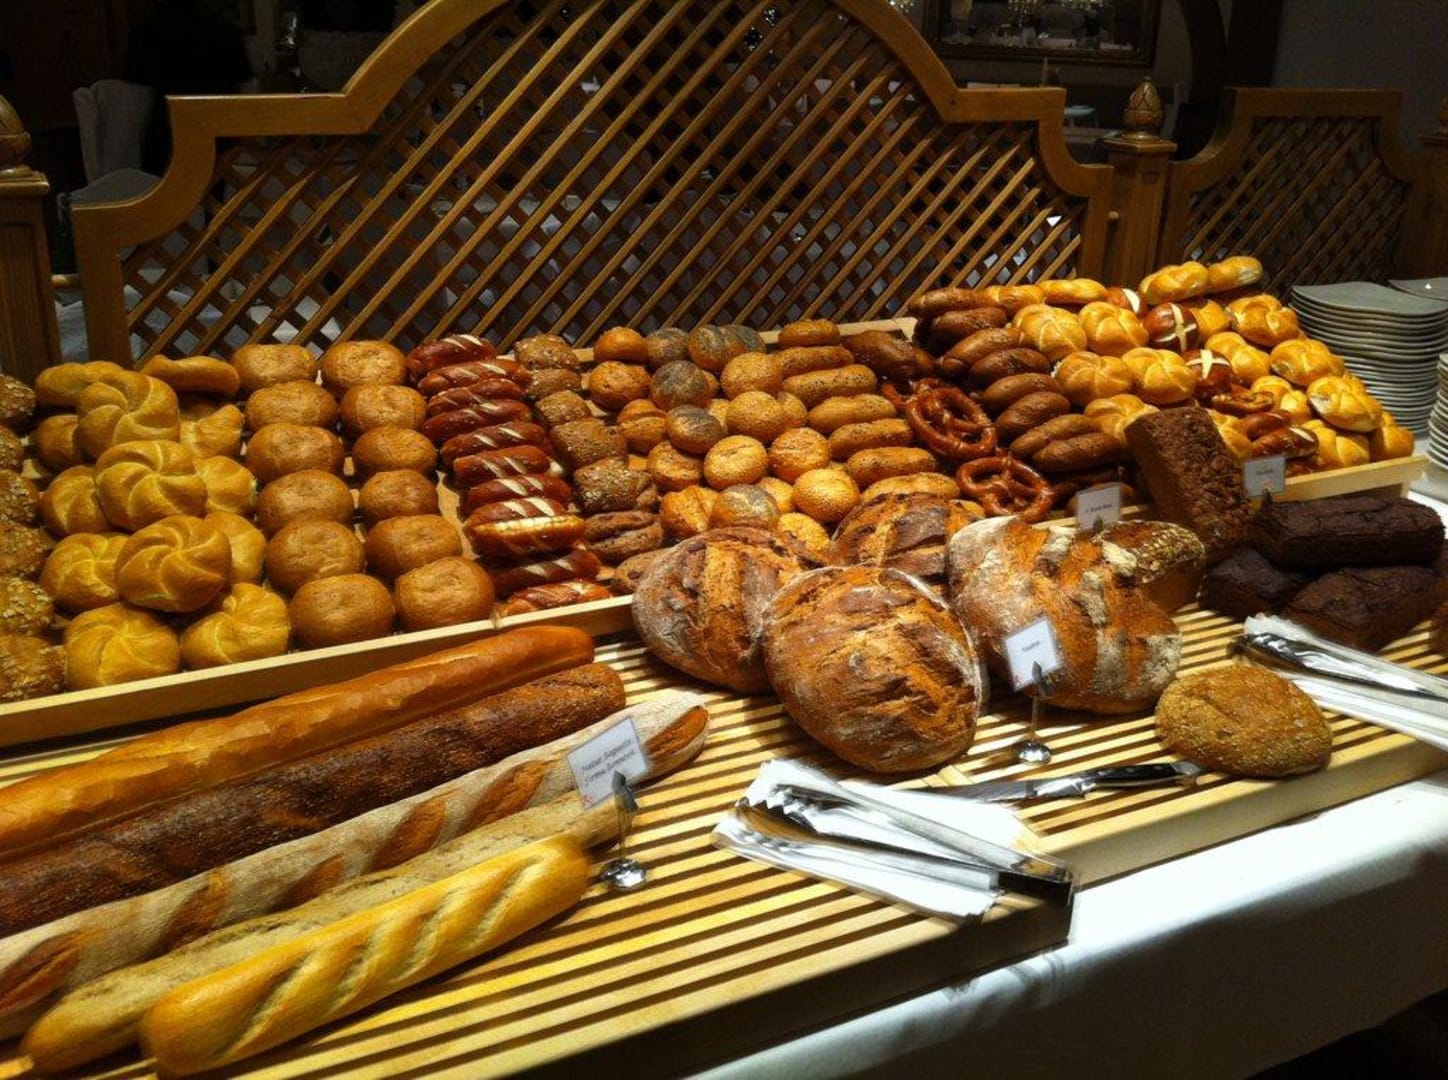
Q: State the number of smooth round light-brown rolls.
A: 12